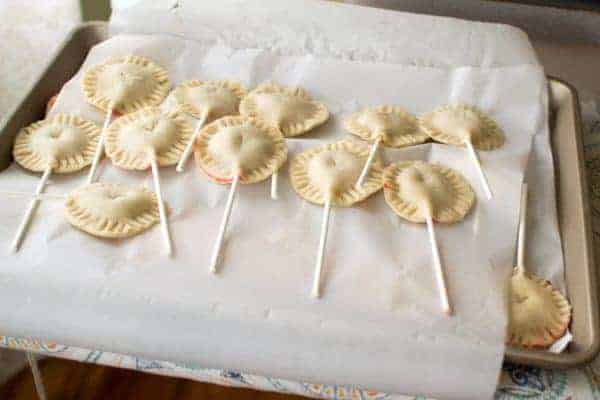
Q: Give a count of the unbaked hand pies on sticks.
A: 12